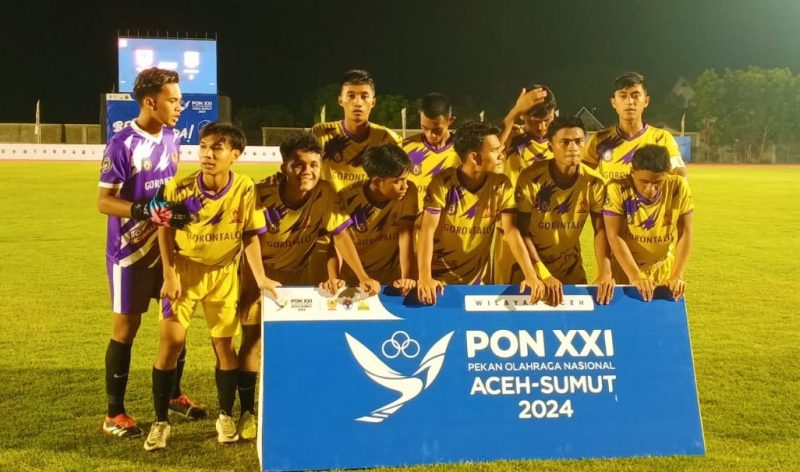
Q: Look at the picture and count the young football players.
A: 11